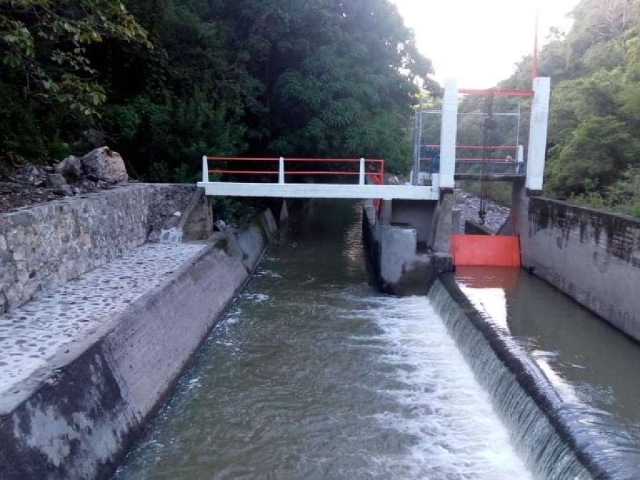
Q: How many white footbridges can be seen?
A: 1